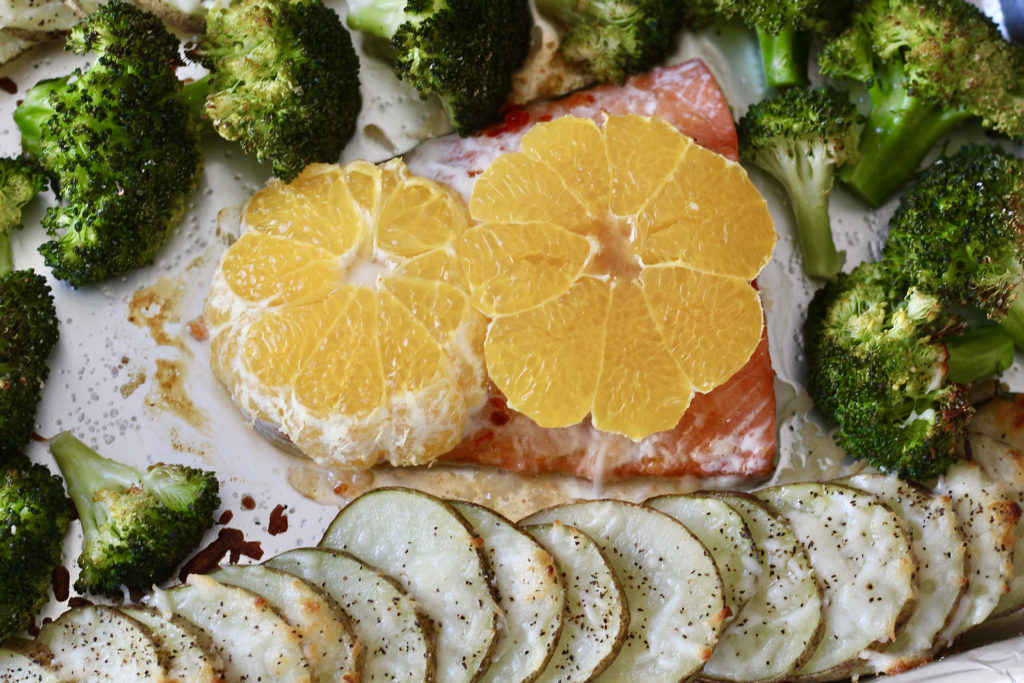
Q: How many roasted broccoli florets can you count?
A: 13